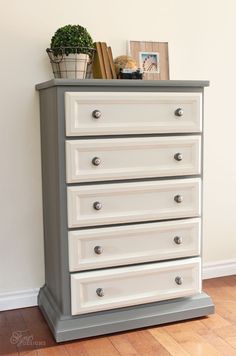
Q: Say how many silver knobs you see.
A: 10